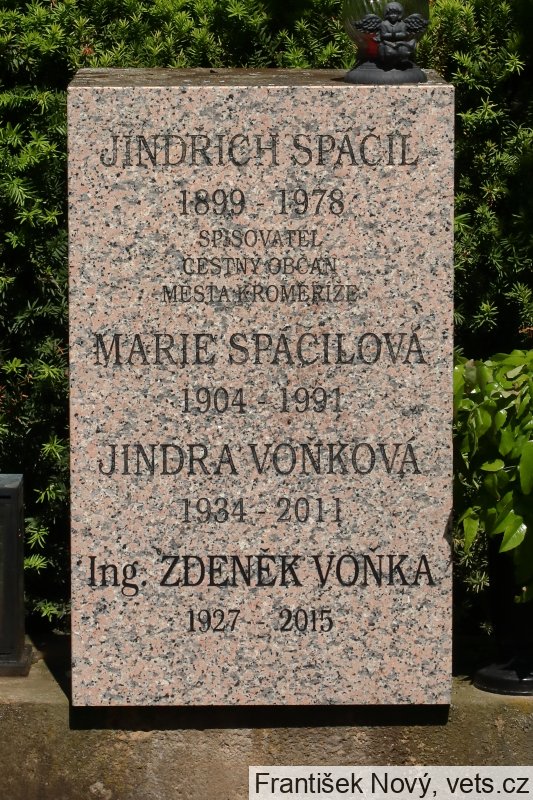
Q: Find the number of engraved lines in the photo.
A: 11